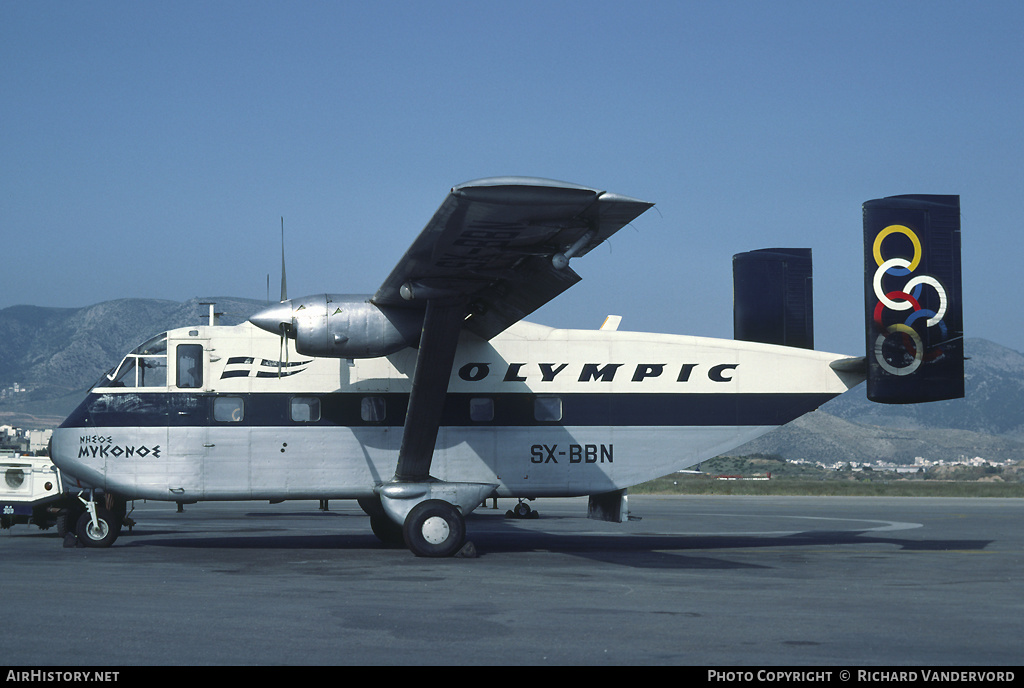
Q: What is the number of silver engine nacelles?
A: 1